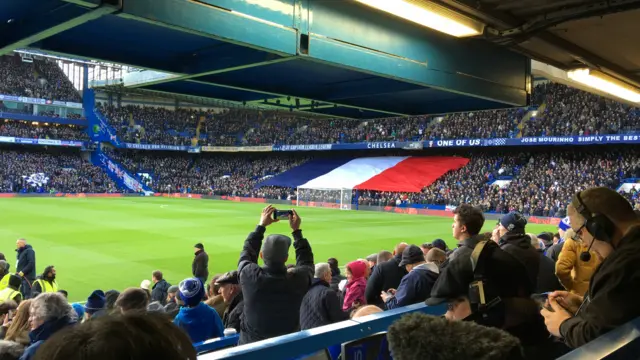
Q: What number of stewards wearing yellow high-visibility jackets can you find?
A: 3